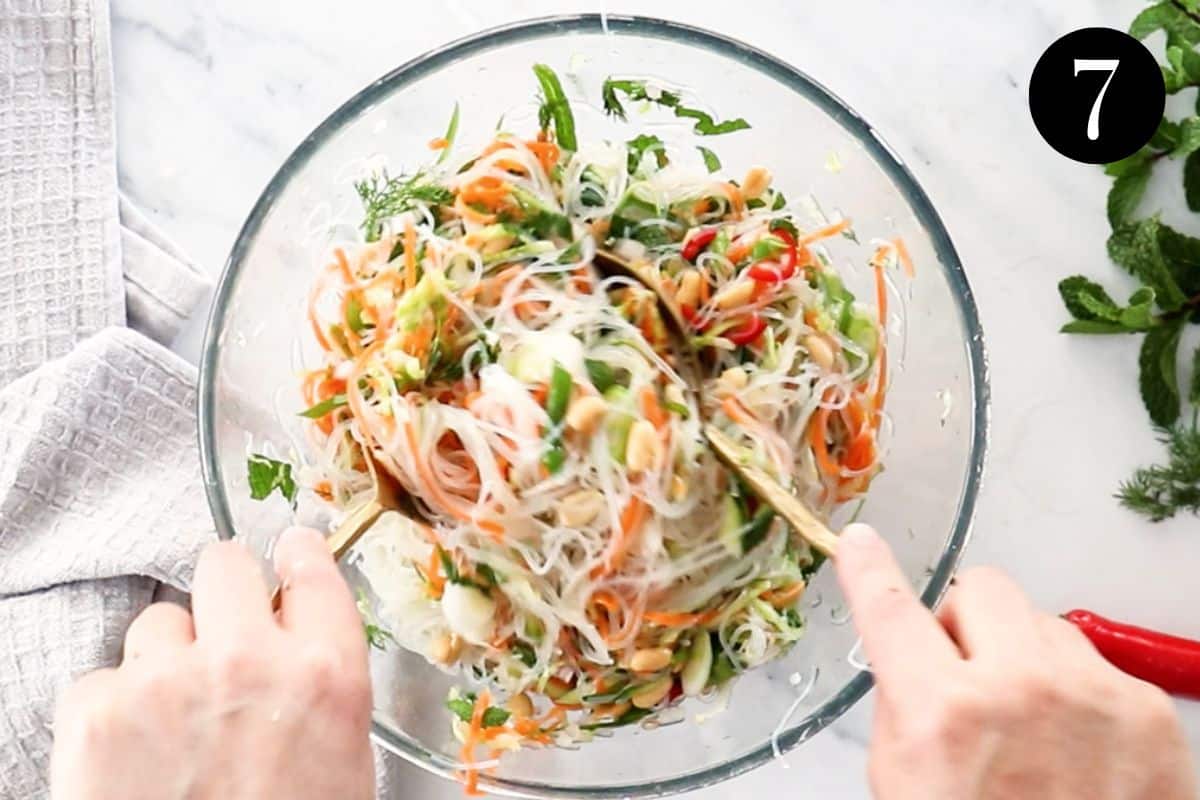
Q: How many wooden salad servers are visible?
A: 2